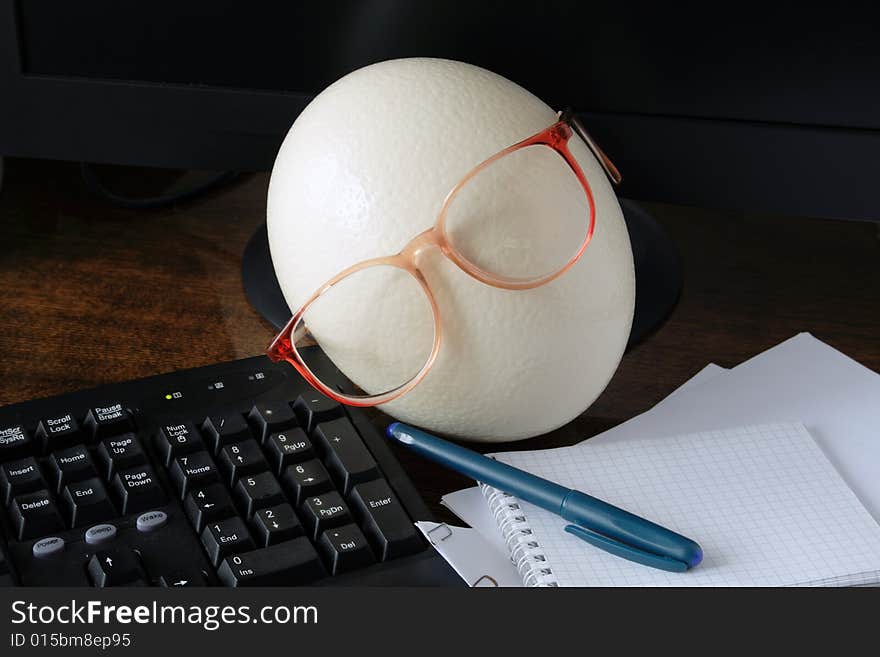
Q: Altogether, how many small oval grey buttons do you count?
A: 3